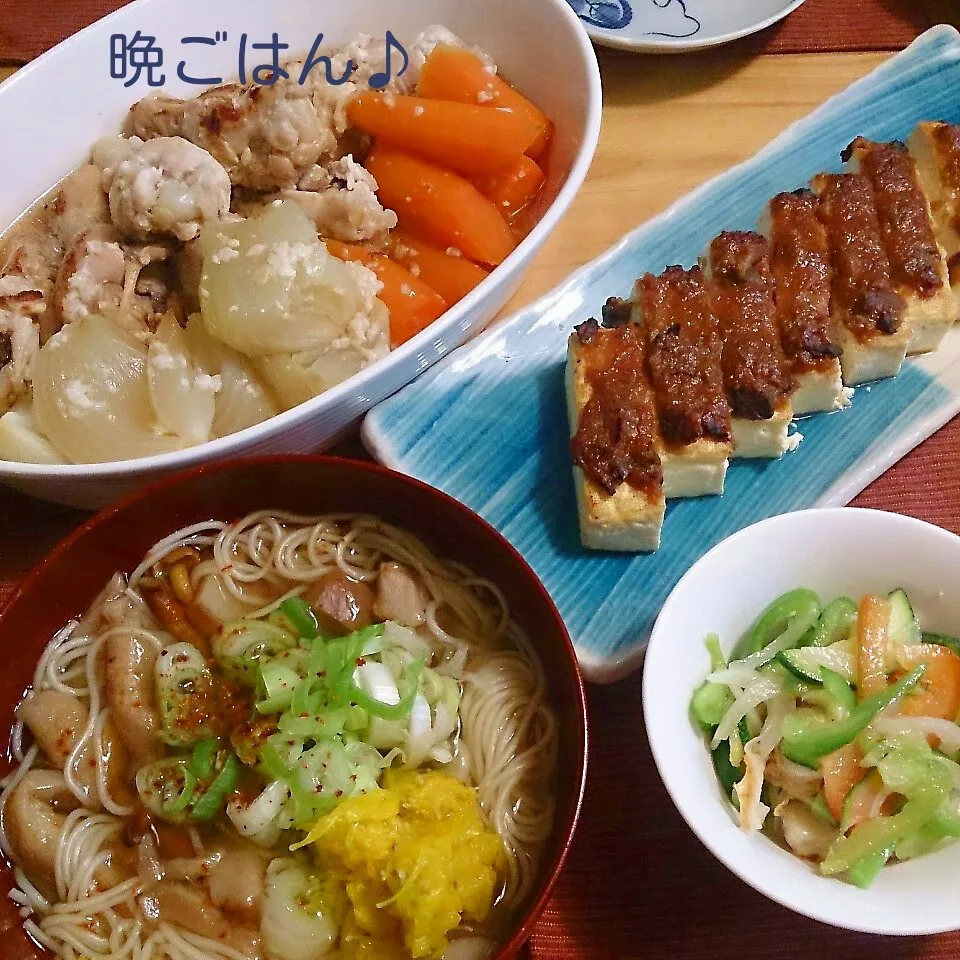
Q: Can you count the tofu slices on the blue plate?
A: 7